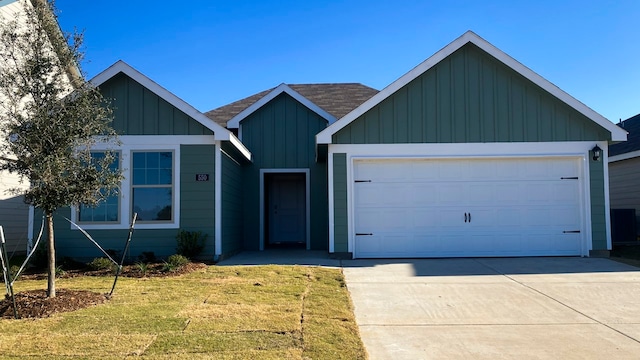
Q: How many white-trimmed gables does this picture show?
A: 3